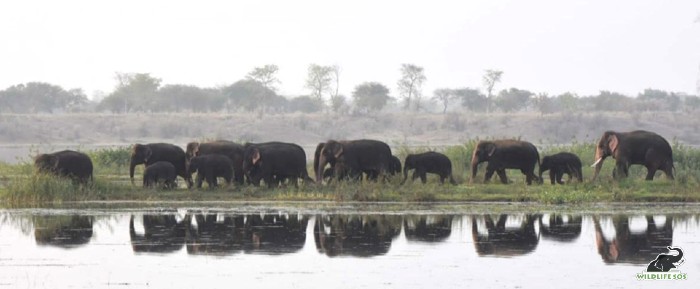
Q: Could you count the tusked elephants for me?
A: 1